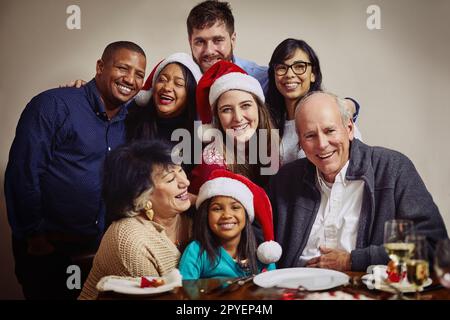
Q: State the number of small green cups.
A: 0